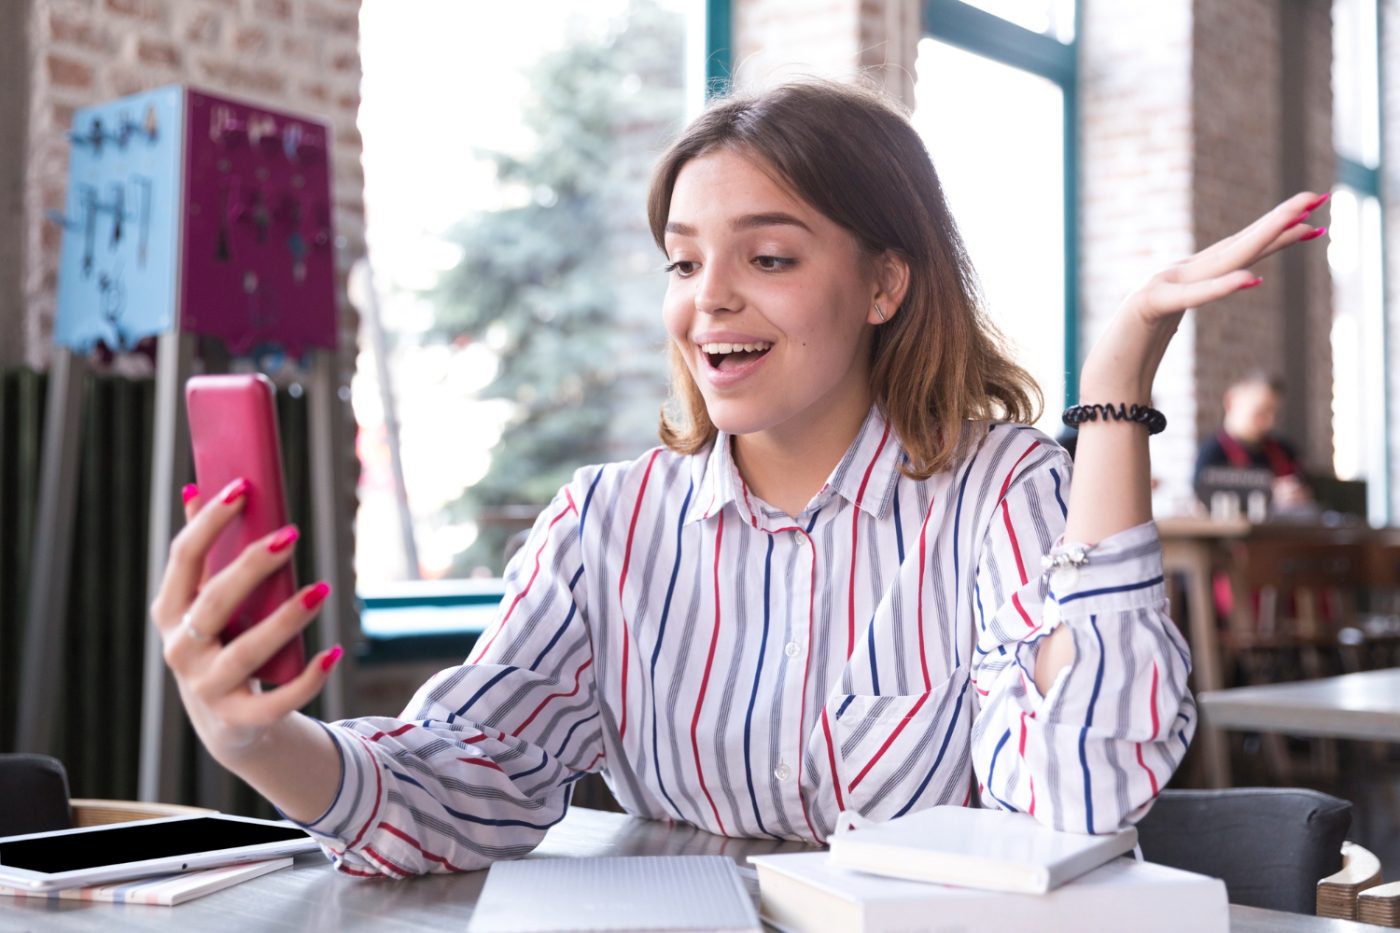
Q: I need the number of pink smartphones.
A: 1